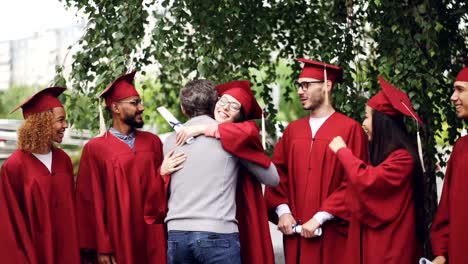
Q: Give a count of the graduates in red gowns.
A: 6